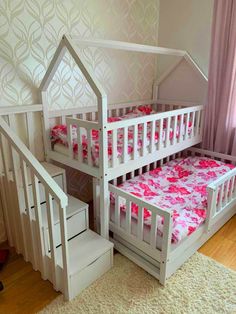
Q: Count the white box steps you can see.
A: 3